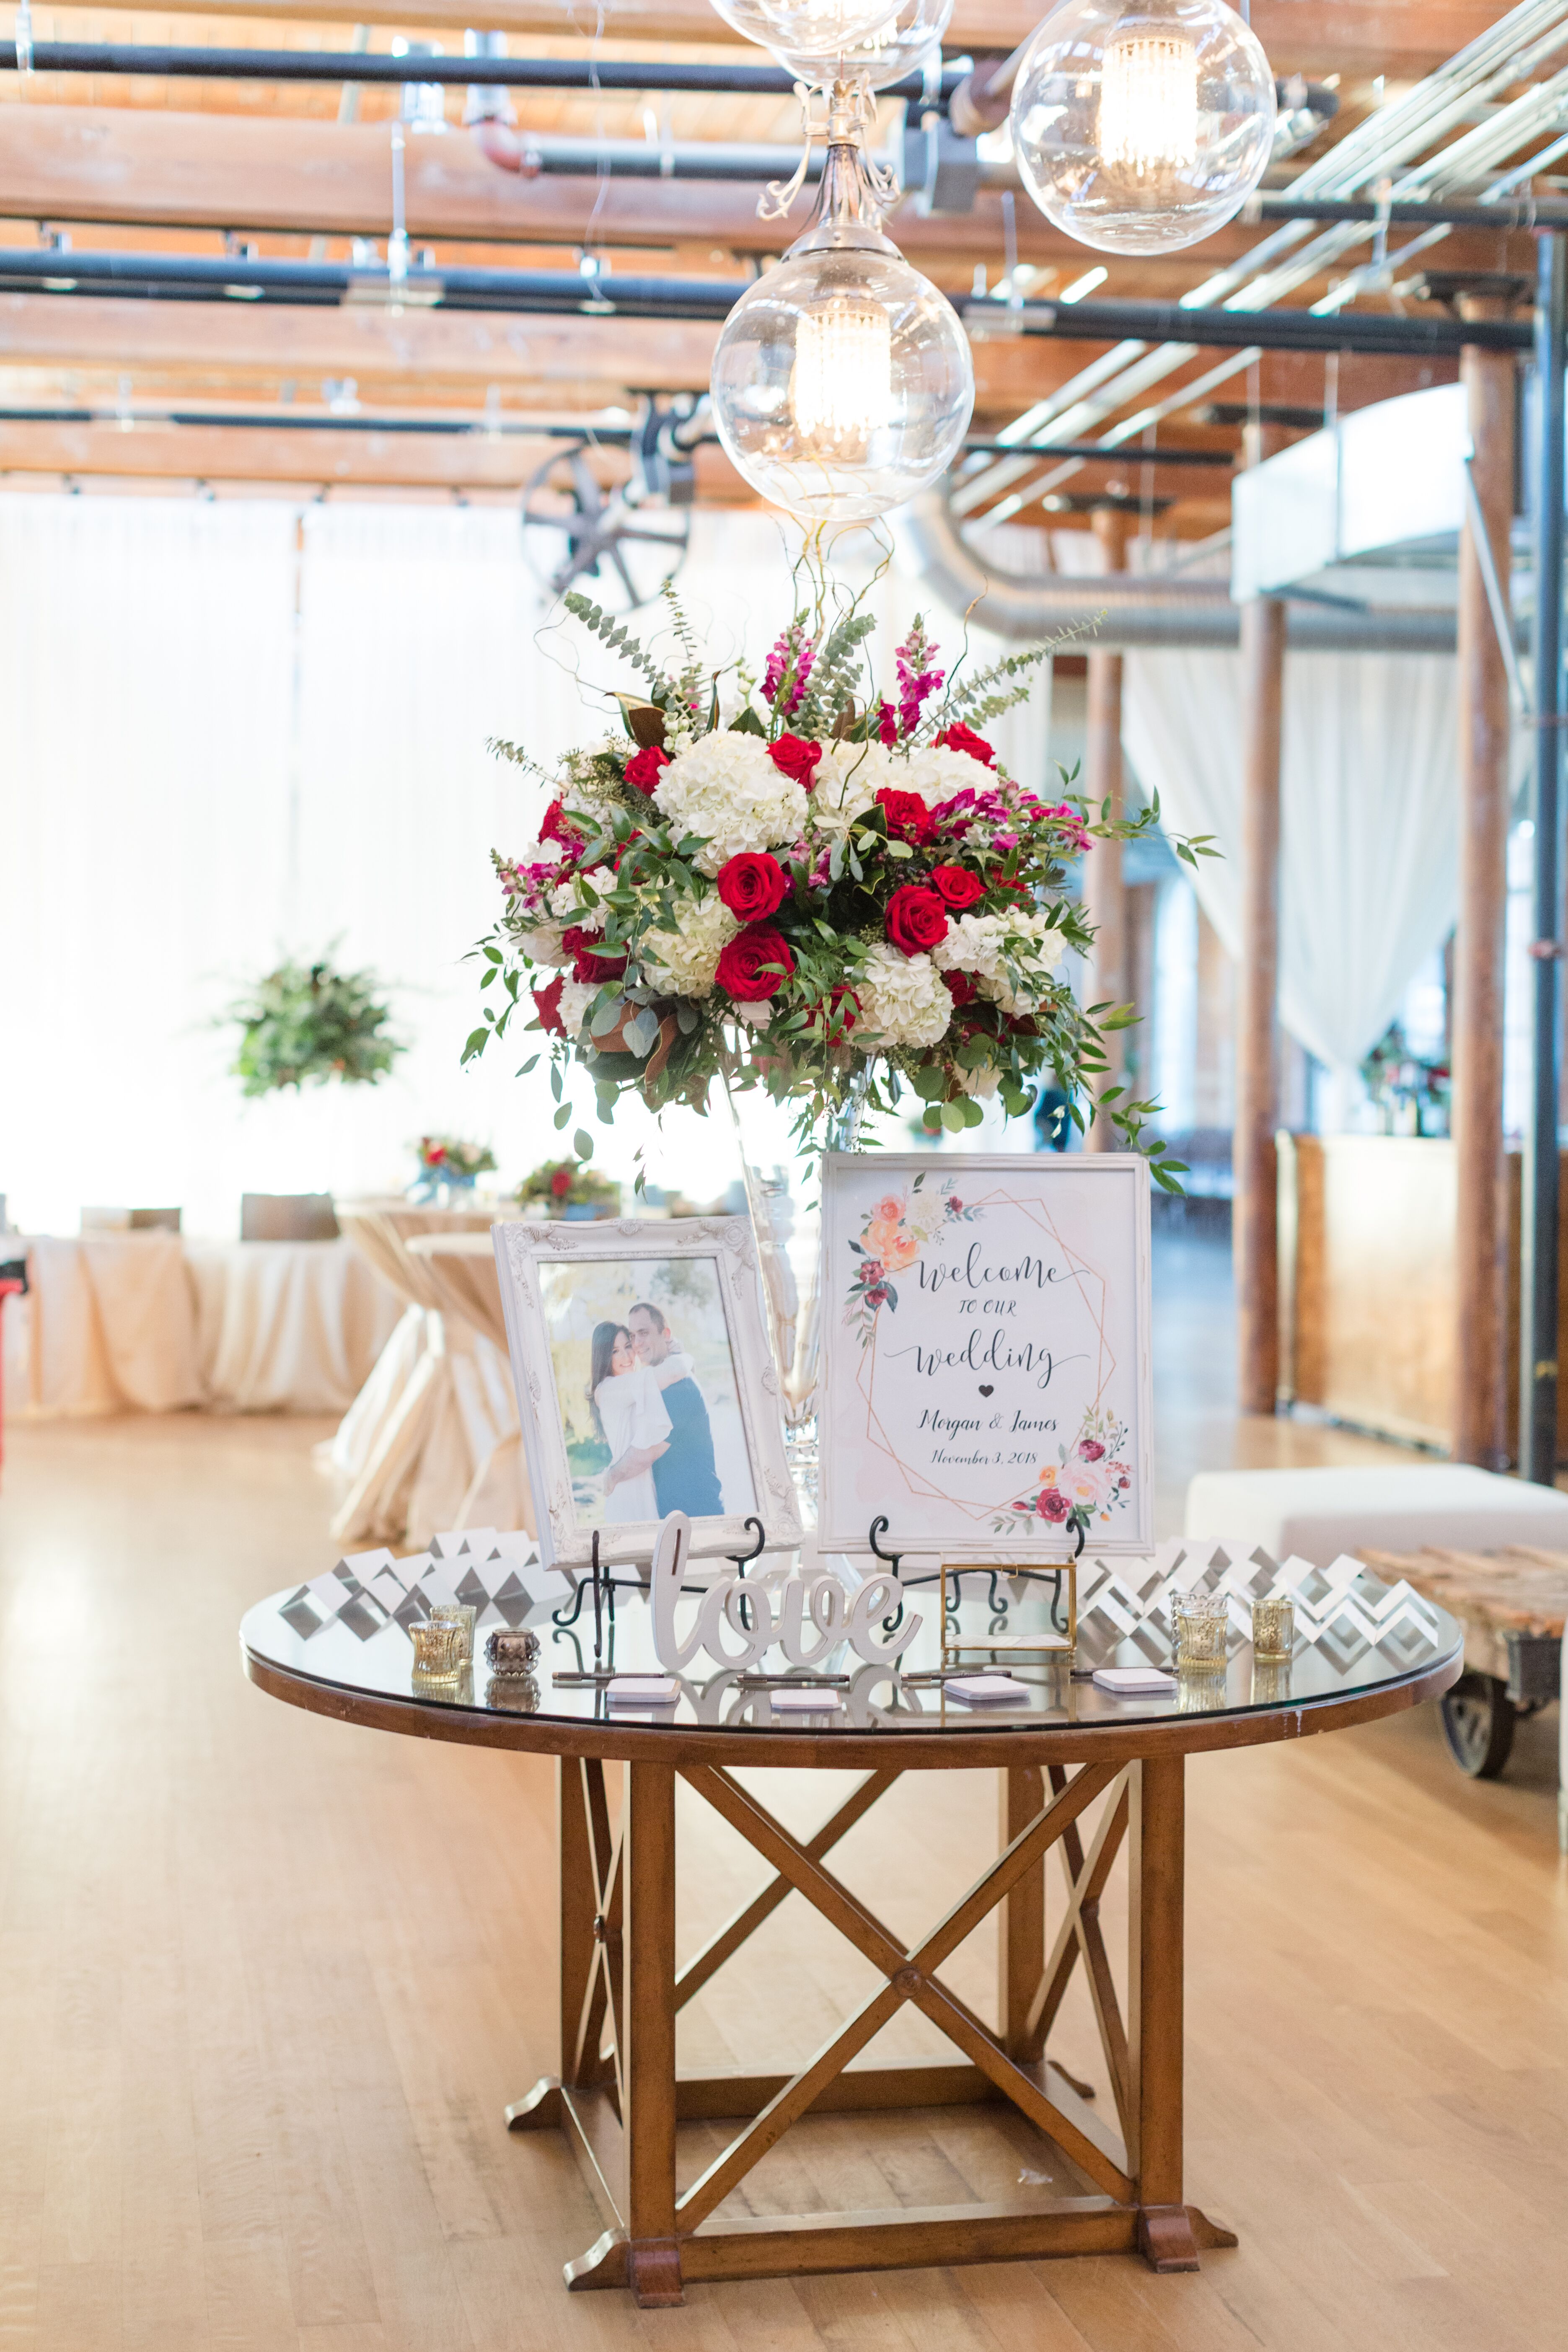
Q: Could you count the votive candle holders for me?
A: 6